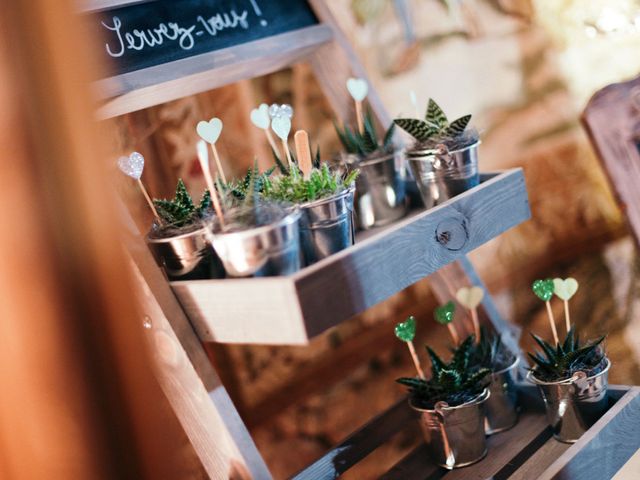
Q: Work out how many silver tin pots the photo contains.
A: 8